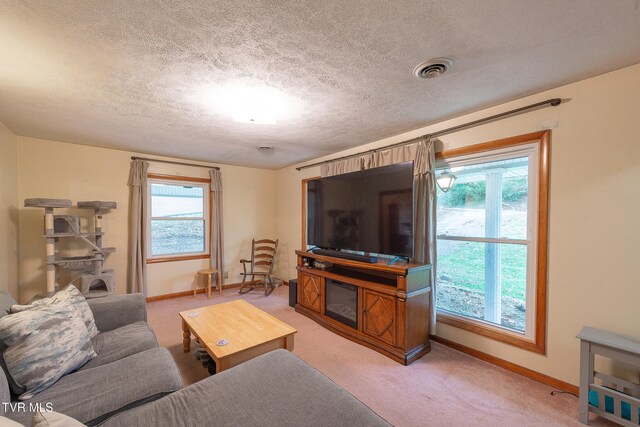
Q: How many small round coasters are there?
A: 2